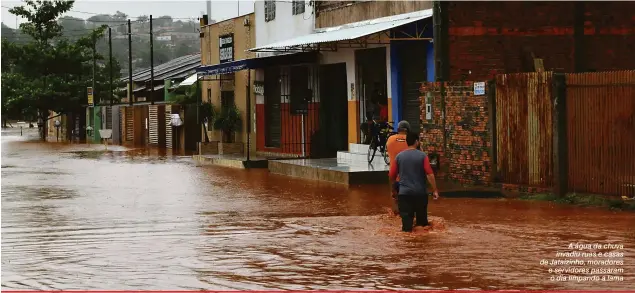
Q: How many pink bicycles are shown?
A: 0